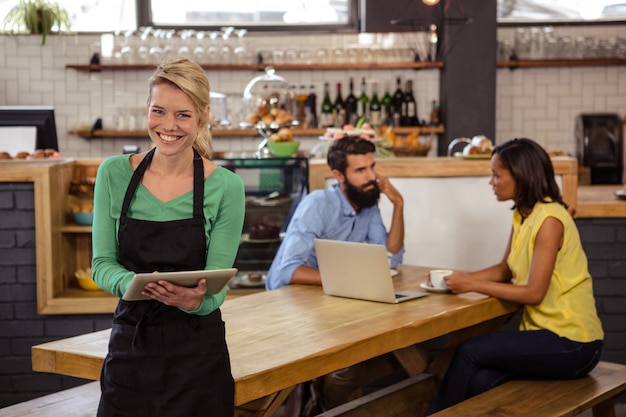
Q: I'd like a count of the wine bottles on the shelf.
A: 8